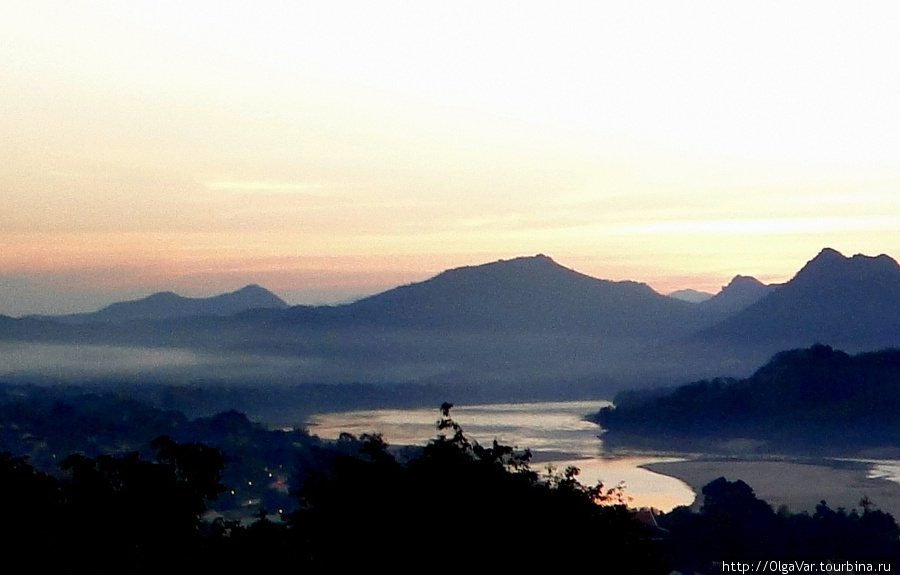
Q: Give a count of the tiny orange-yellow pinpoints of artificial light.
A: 5